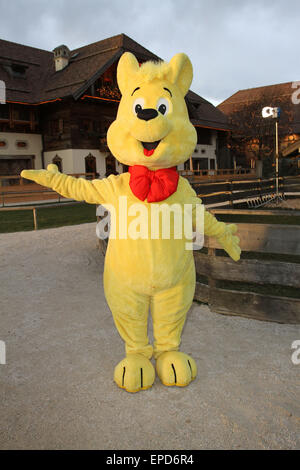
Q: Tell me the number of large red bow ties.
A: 1